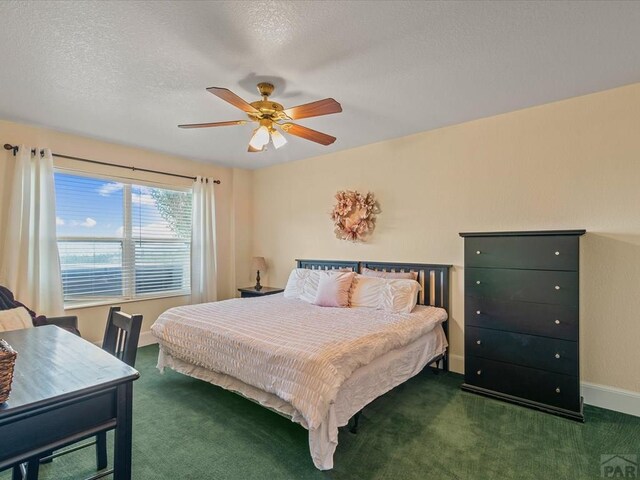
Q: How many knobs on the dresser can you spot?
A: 10